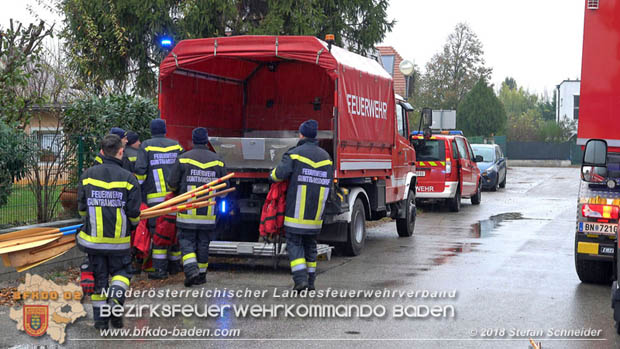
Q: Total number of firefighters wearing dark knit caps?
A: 5